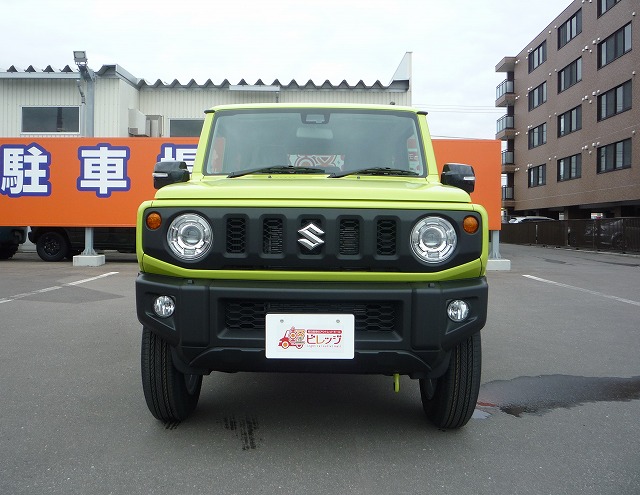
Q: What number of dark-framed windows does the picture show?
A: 12